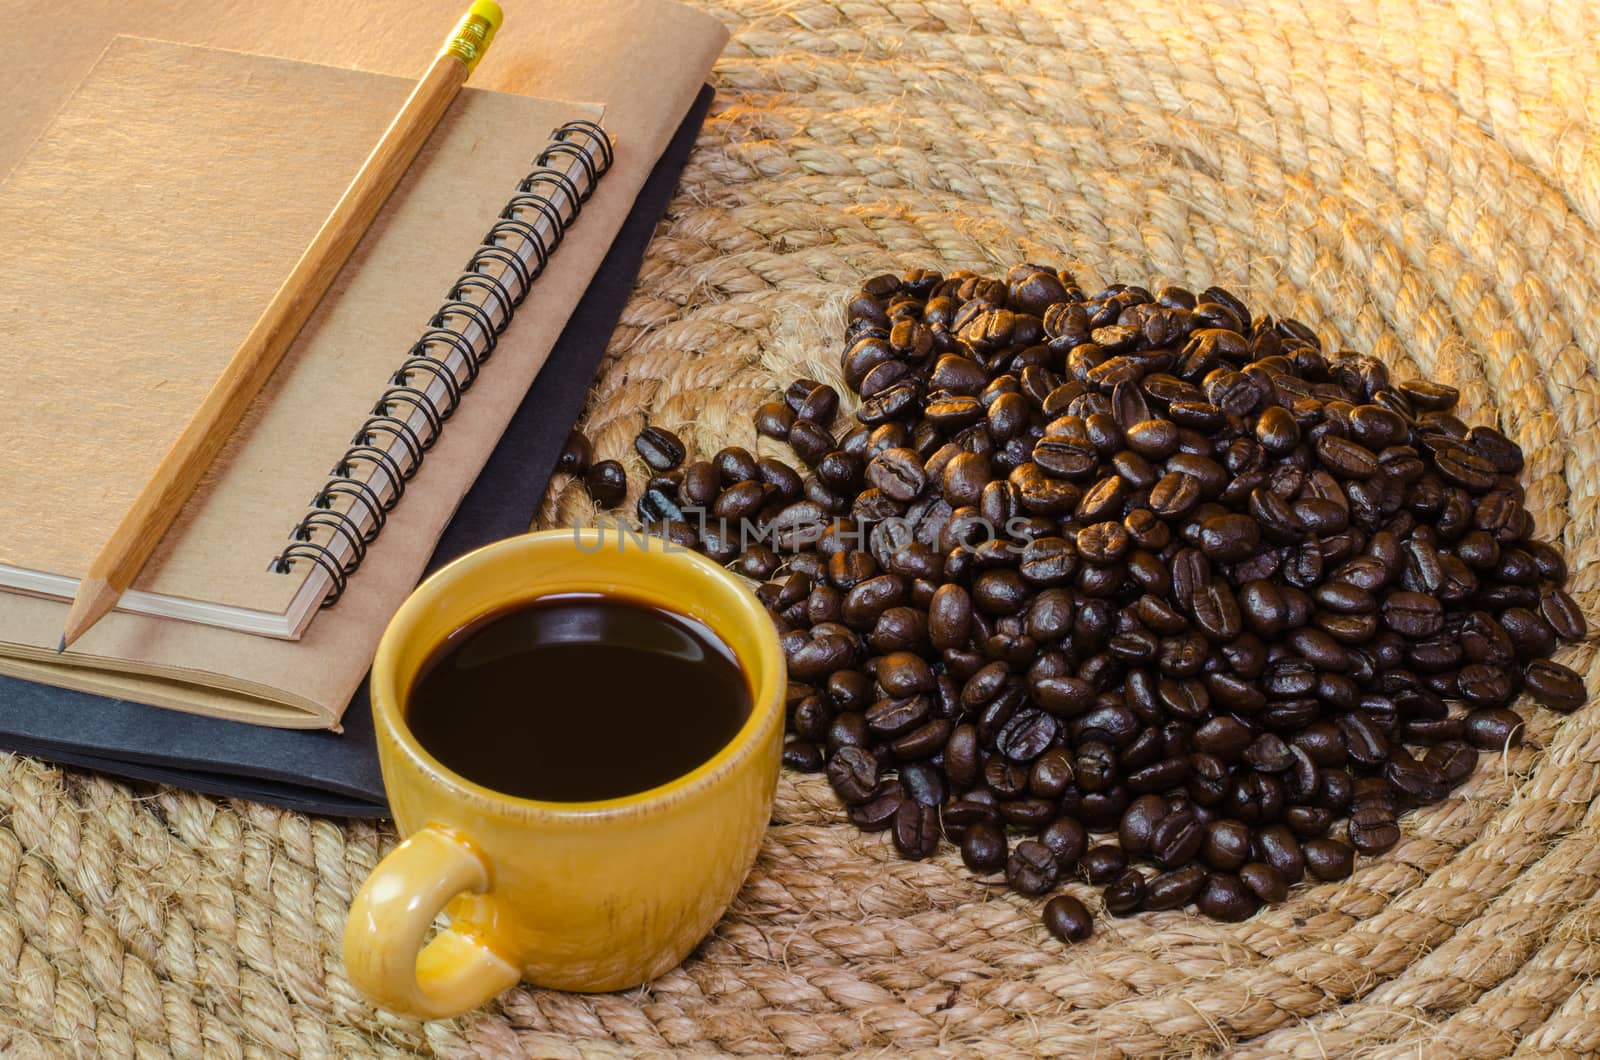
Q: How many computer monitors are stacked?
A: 0